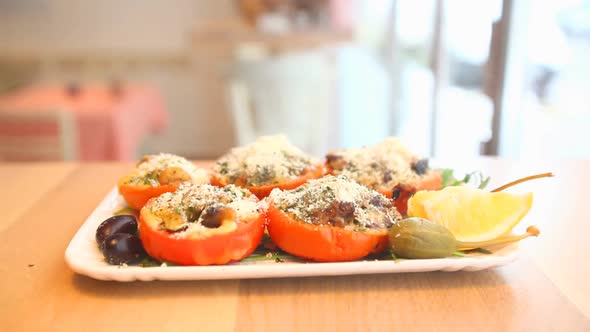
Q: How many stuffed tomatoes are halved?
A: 5